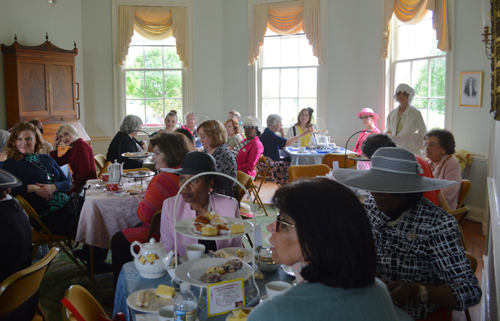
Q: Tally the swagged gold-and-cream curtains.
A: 3